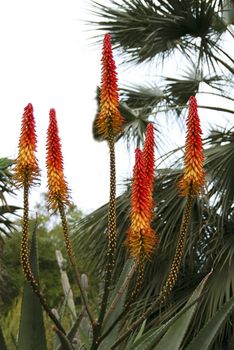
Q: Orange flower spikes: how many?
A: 6